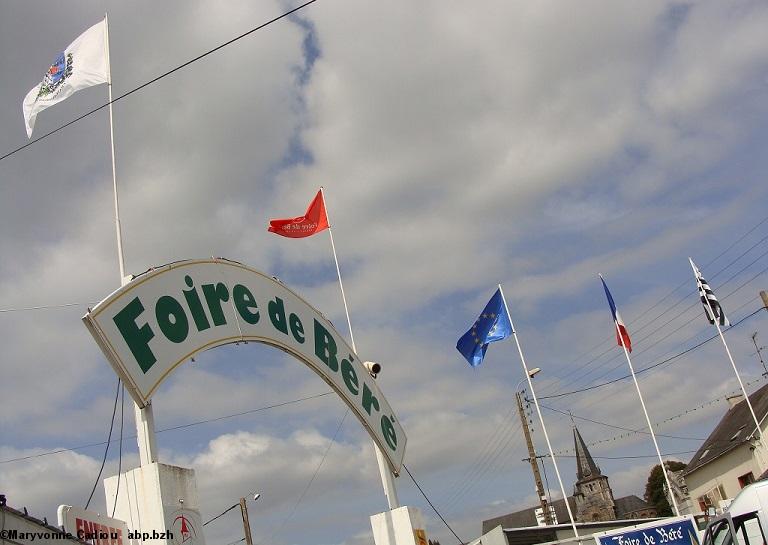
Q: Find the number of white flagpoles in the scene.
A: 5